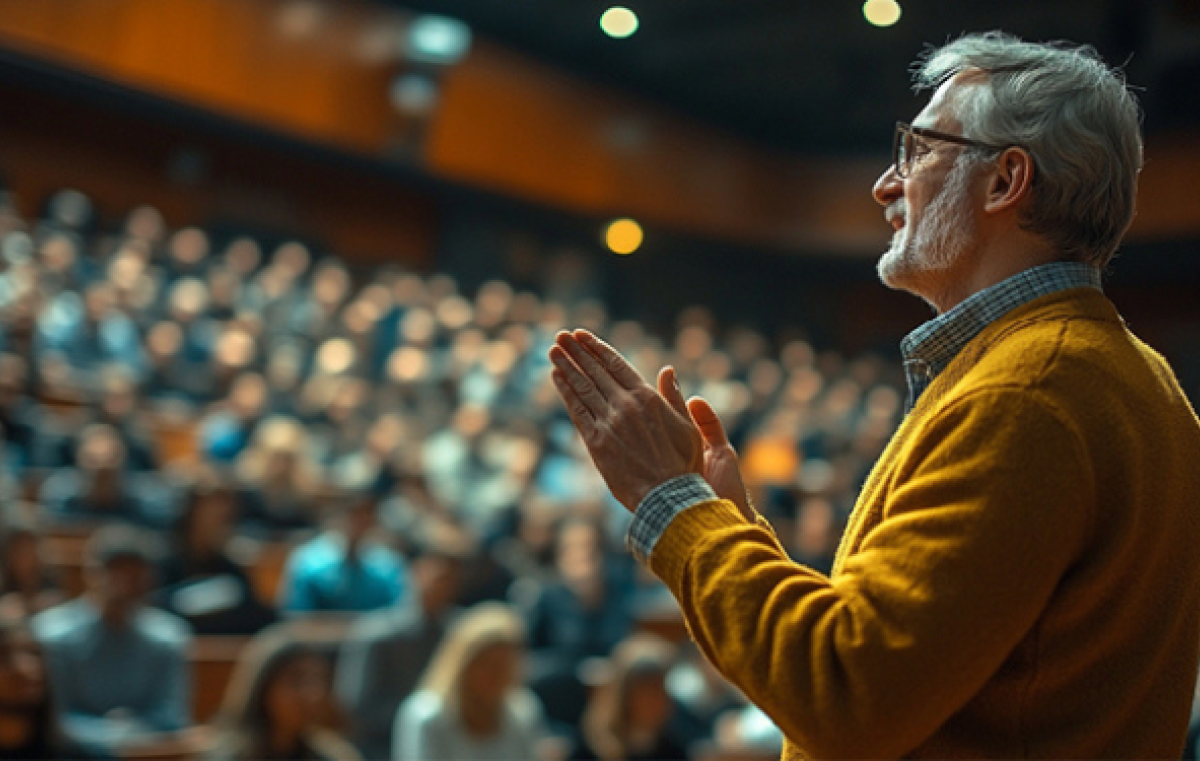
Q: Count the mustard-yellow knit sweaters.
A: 1